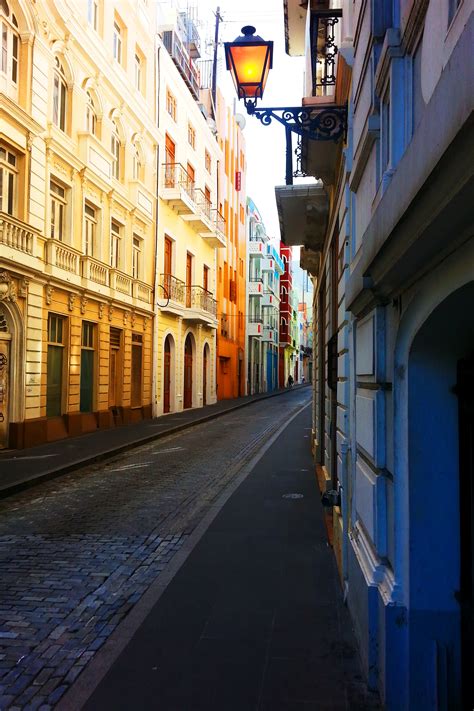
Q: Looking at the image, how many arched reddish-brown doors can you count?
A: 3